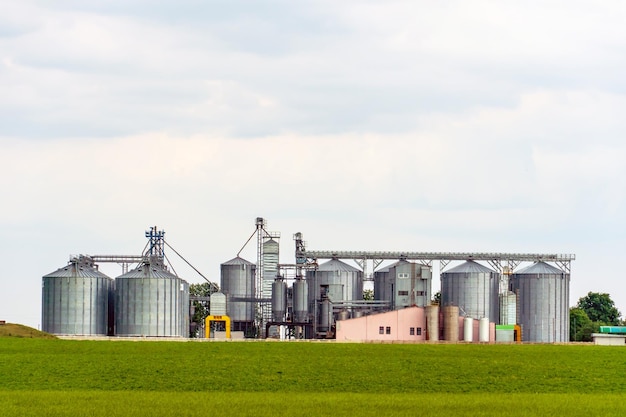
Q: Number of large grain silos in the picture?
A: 7